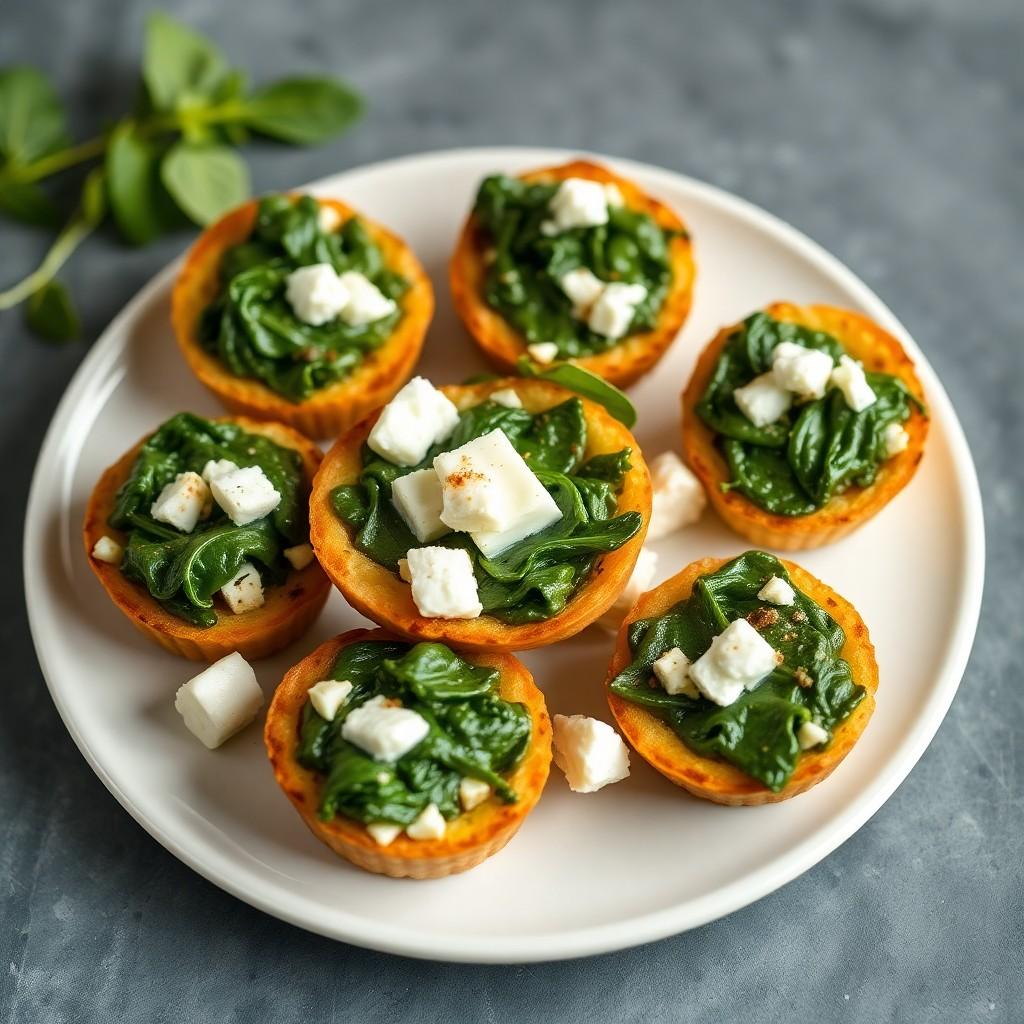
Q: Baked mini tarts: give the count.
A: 7